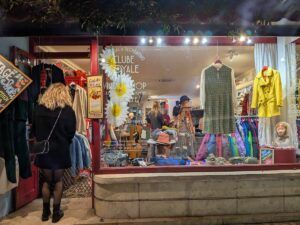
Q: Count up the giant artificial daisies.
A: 3